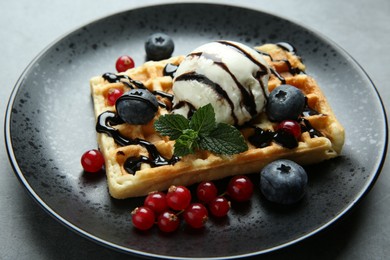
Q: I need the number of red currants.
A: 12